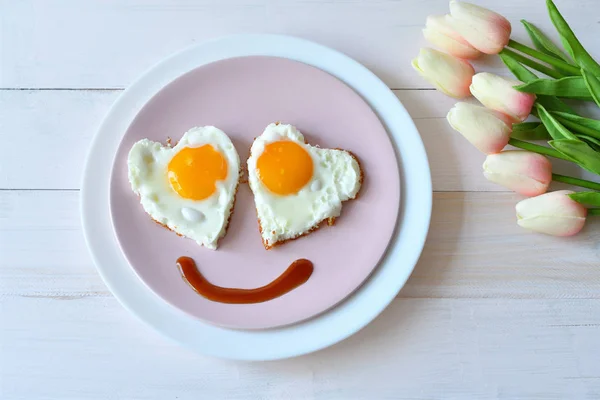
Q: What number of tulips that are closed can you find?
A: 7